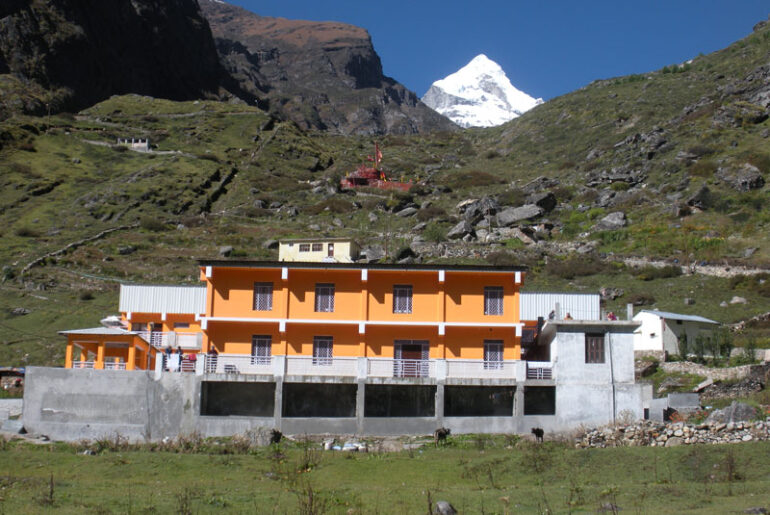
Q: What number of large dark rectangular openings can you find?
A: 5